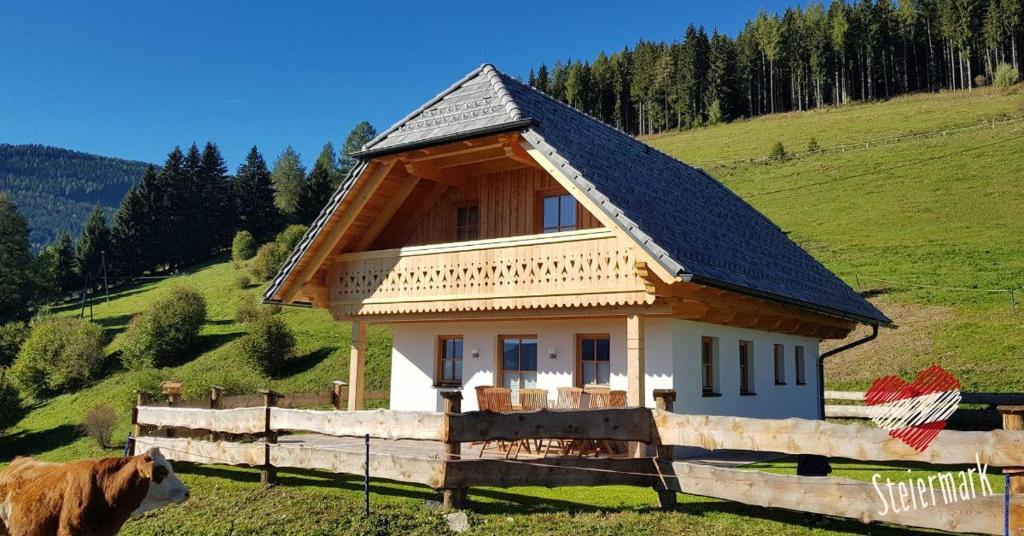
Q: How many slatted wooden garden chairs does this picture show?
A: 6